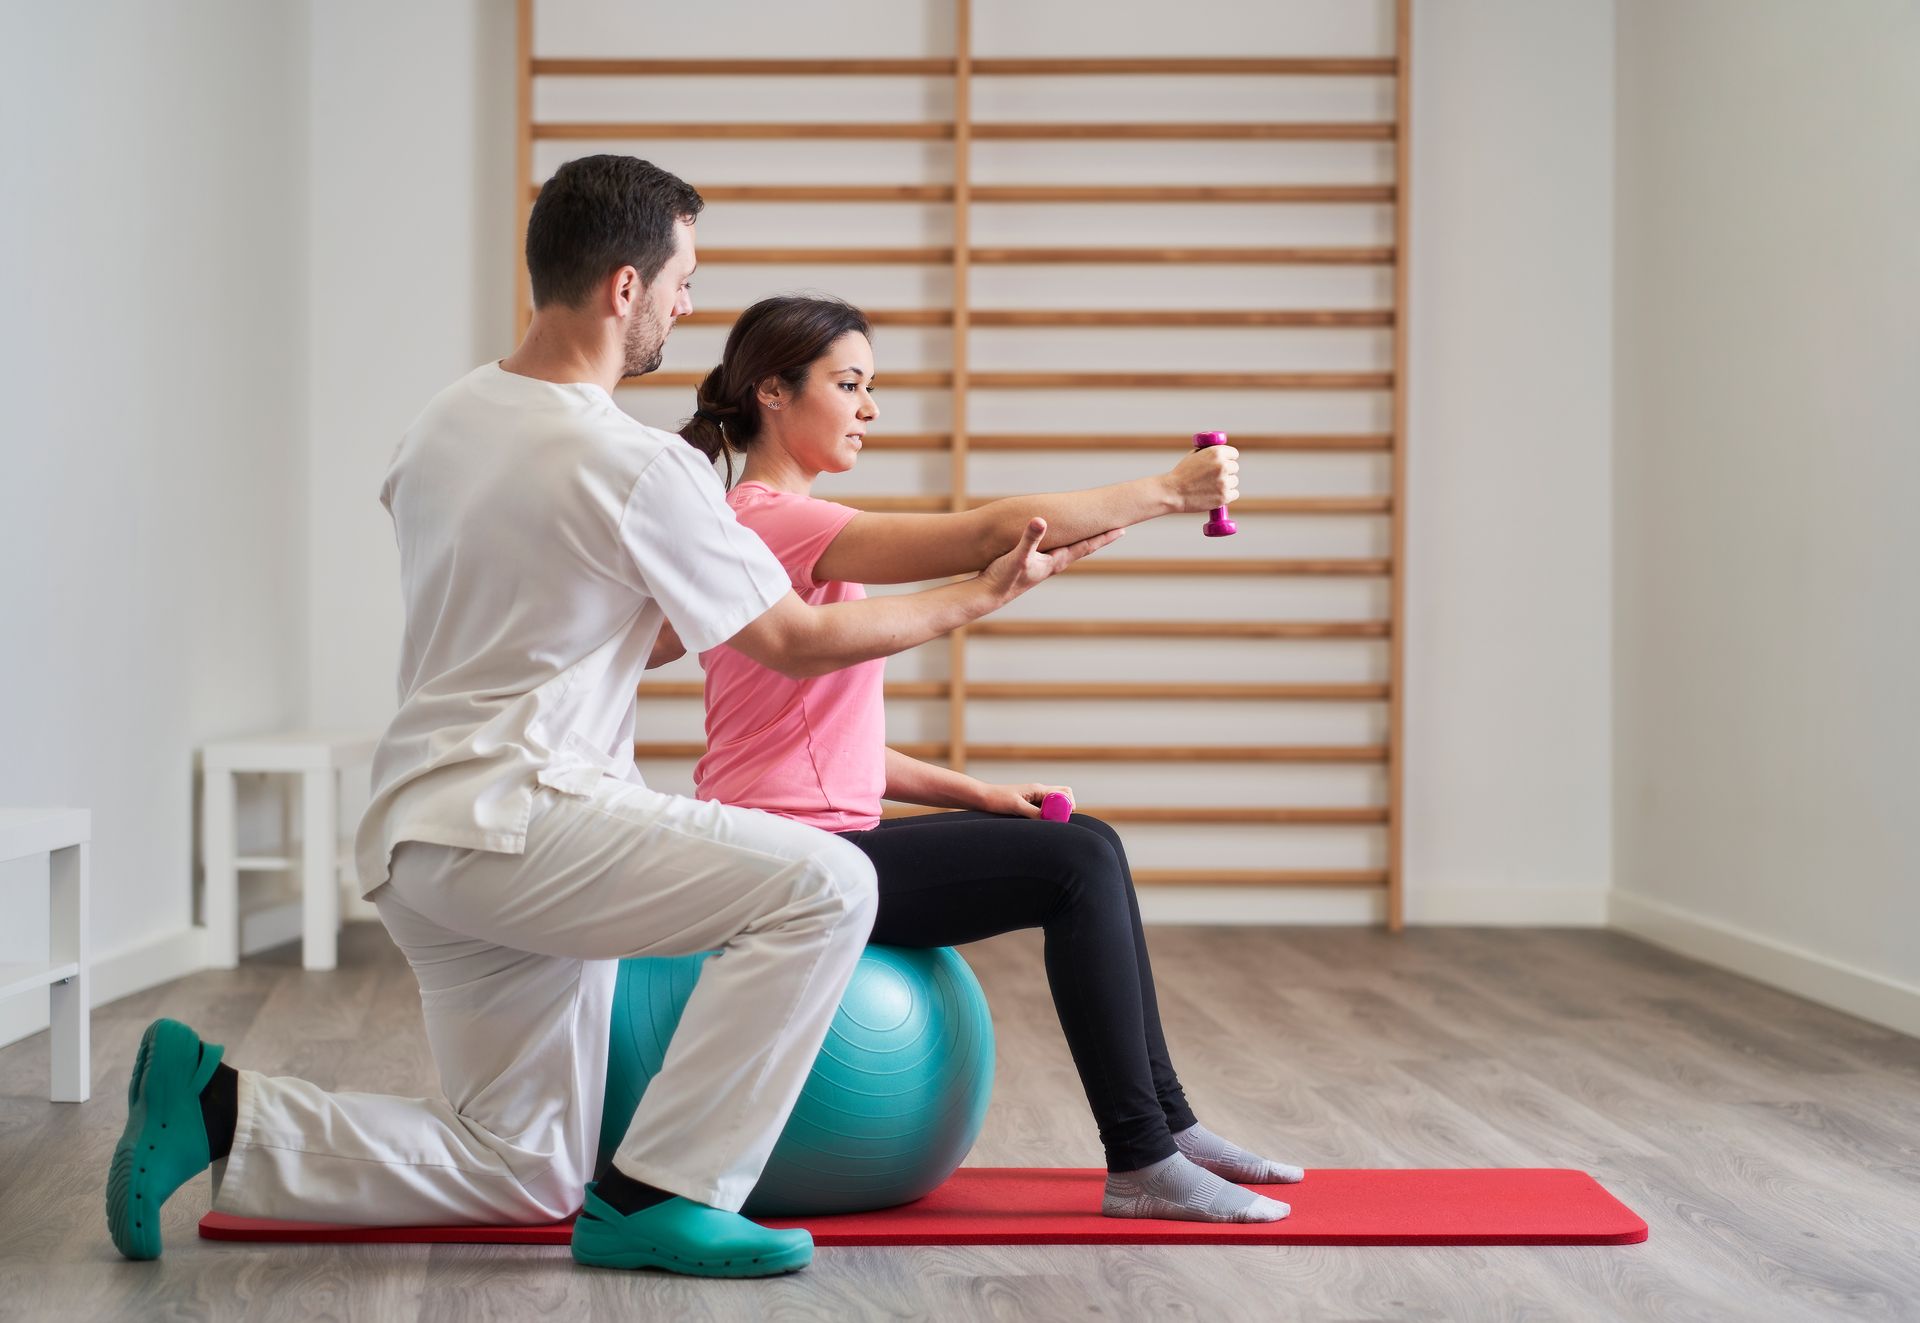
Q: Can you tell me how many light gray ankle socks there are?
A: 2